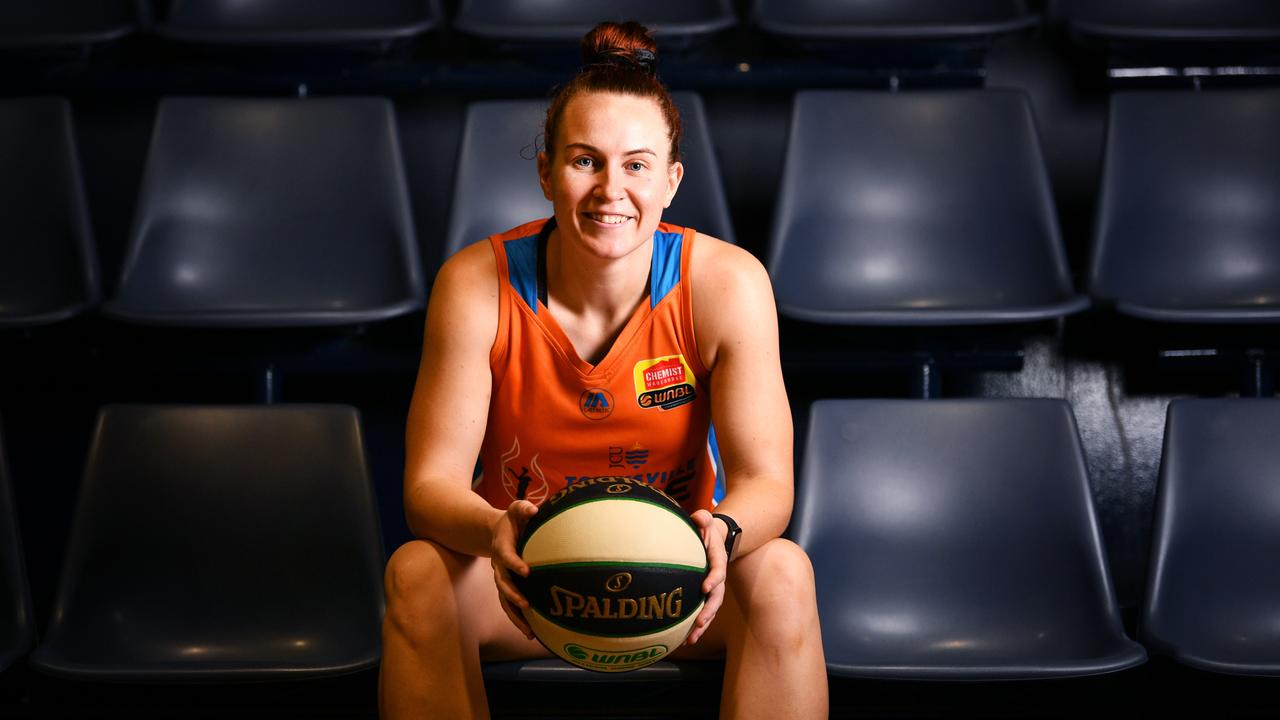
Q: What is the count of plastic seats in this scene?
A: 15